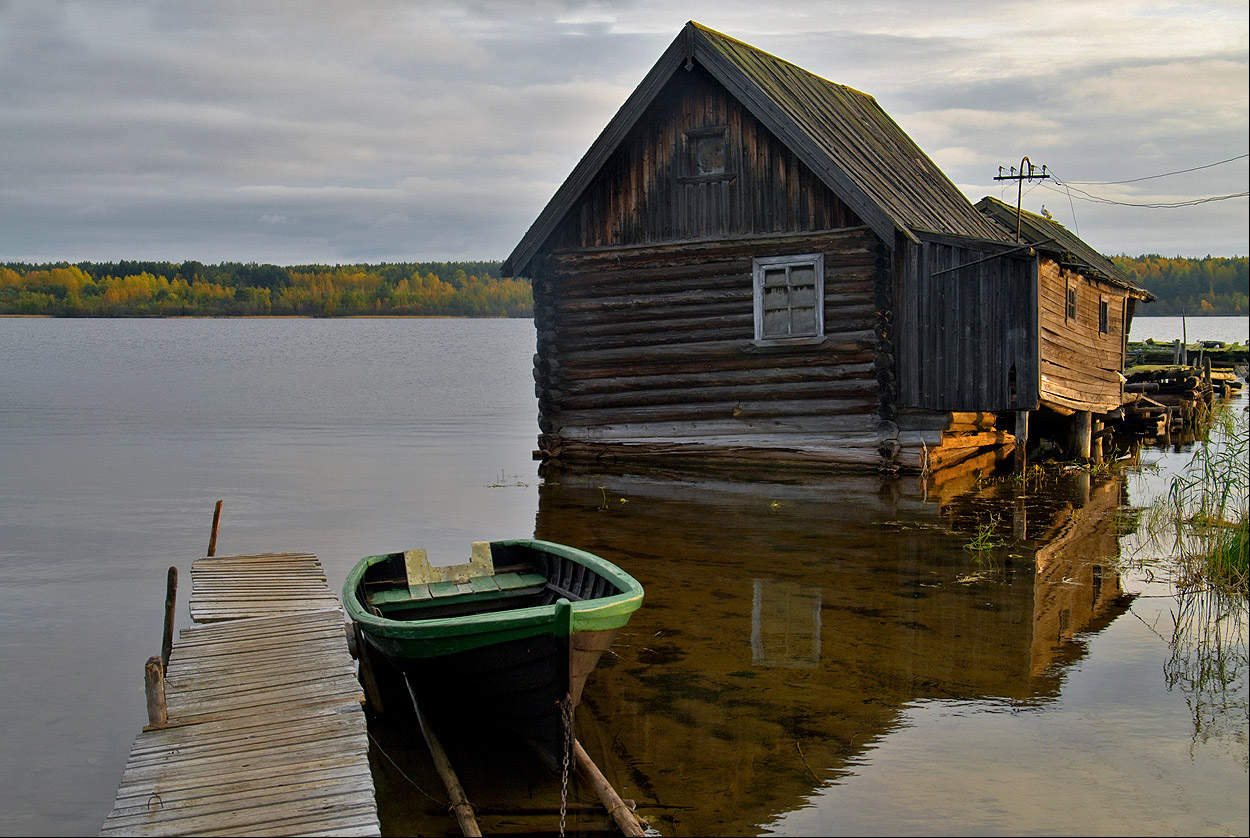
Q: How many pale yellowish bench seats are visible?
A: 1